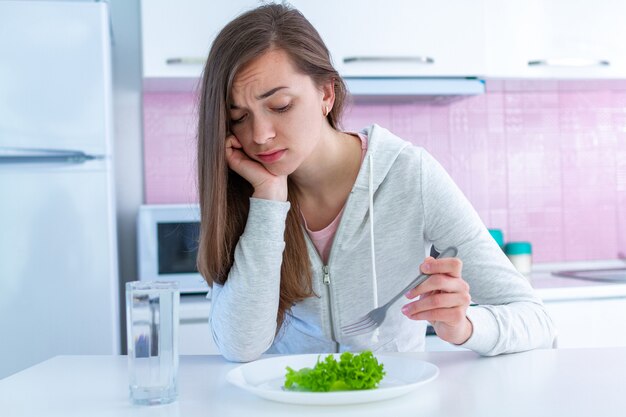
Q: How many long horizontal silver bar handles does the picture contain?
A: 3